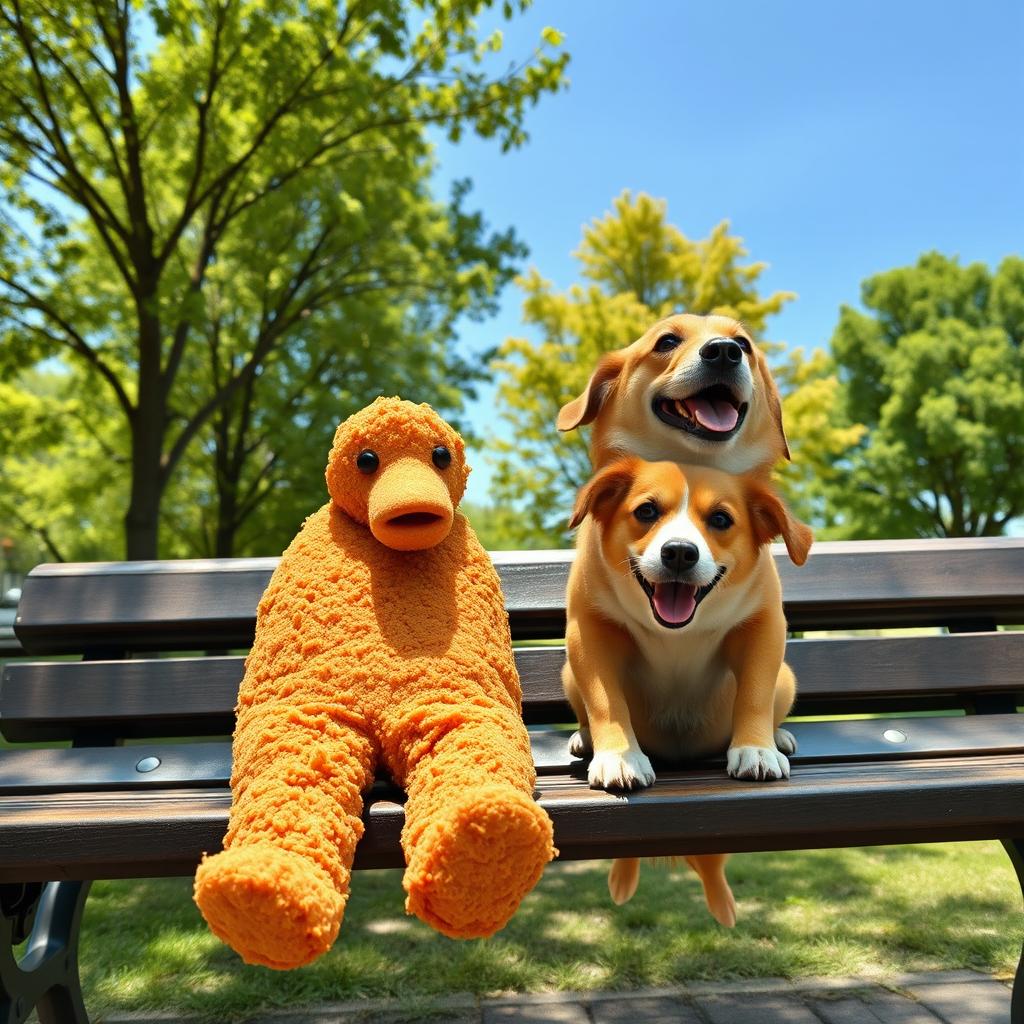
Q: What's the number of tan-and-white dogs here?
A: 2